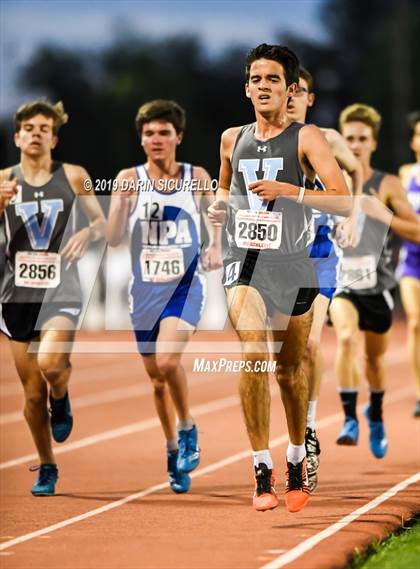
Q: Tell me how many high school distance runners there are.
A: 6